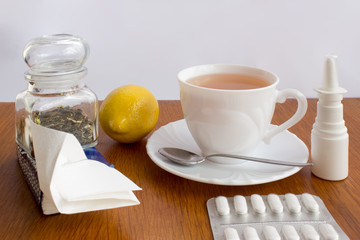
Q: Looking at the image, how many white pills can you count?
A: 12